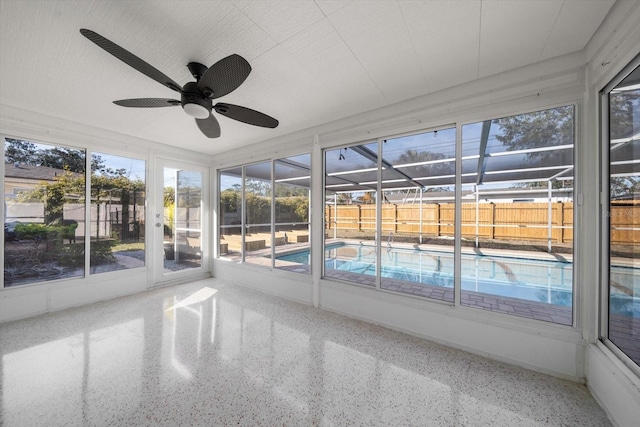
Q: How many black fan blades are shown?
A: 5